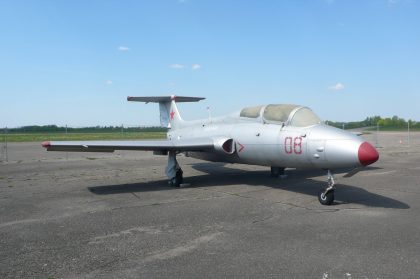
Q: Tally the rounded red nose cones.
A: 1